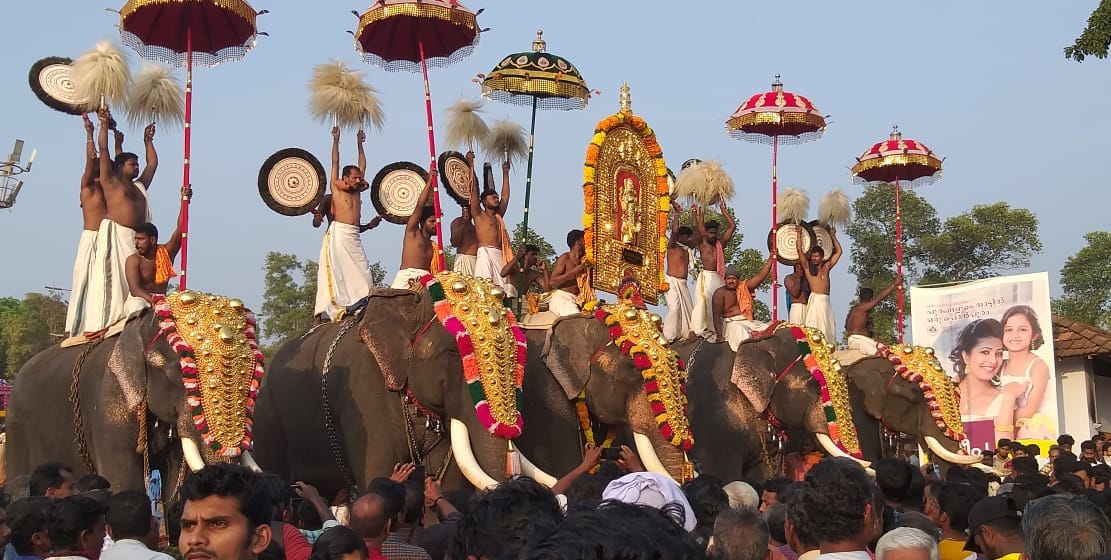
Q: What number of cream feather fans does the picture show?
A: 10